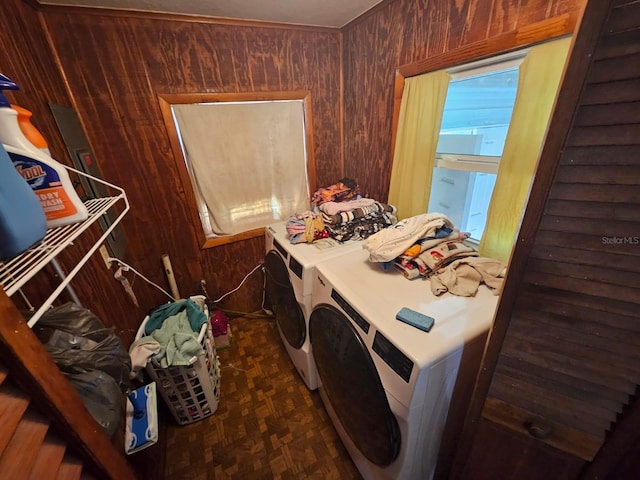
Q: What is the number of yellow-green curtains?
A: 2